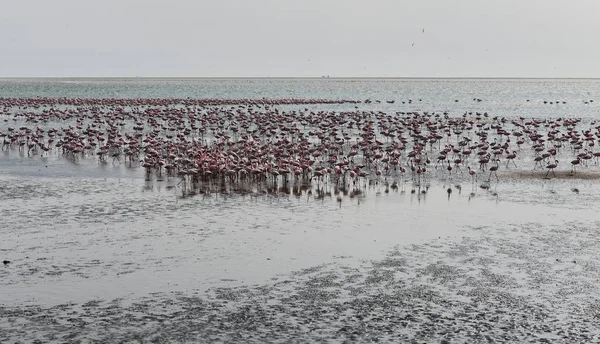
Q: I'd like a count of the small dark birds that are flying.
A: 2